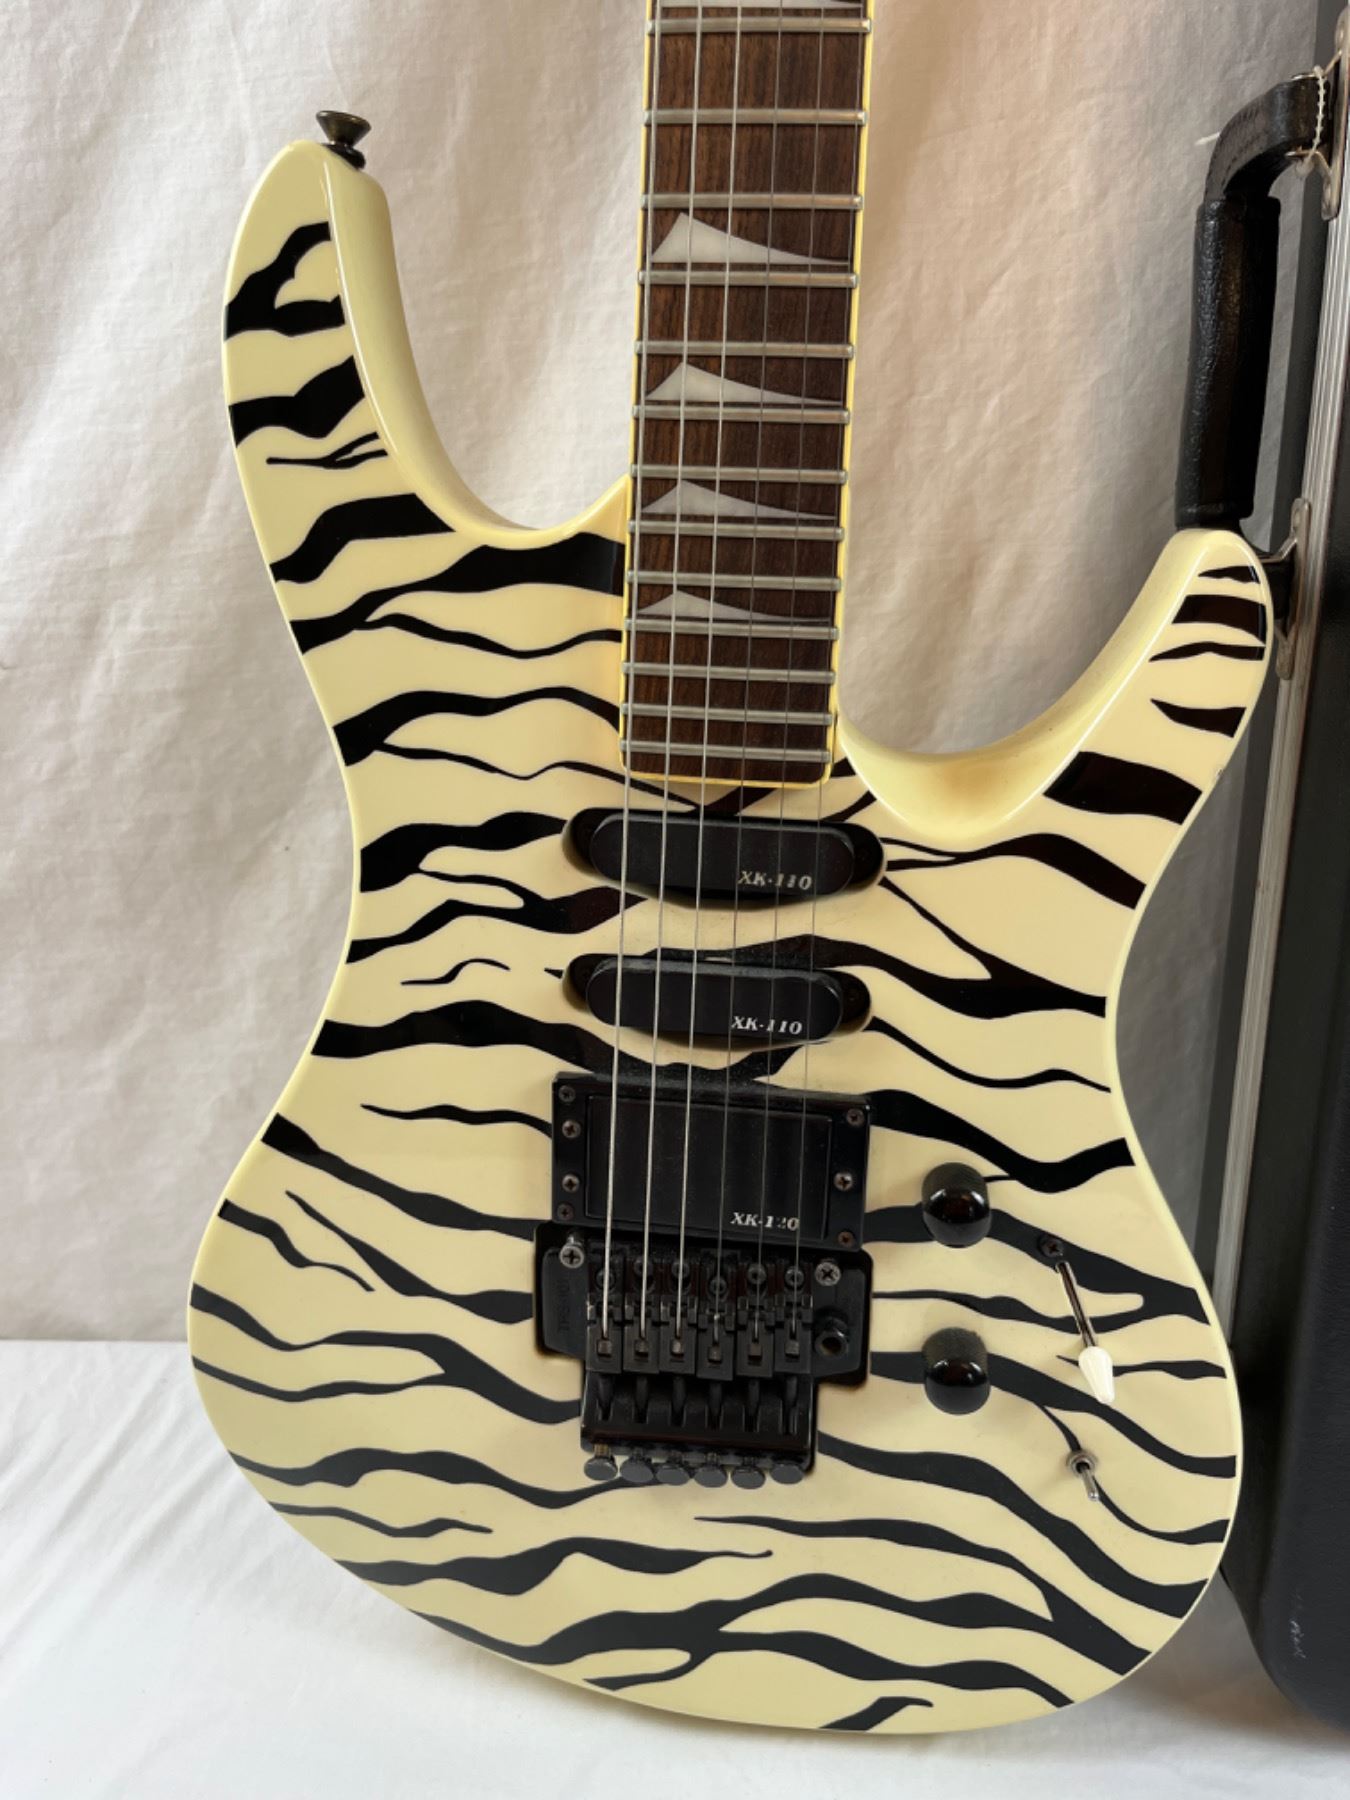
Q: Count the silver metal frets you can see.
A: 13